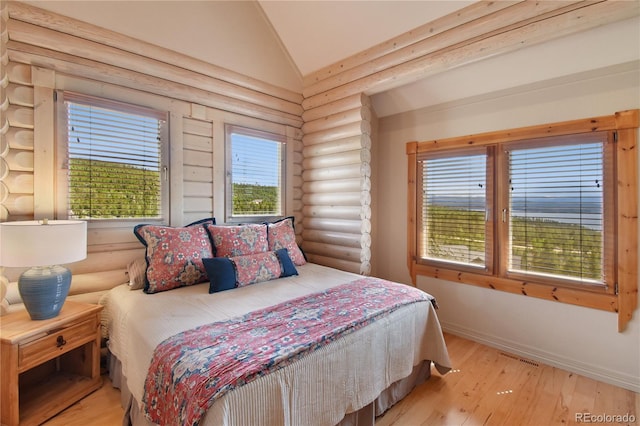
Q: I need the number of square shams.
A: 3